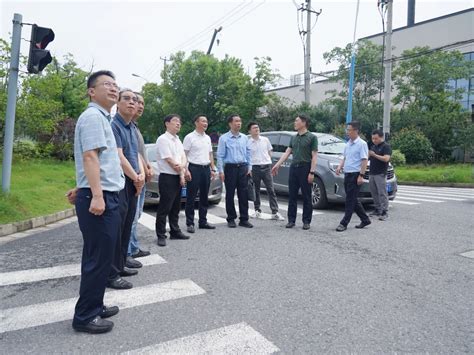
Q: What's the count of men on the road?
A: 10